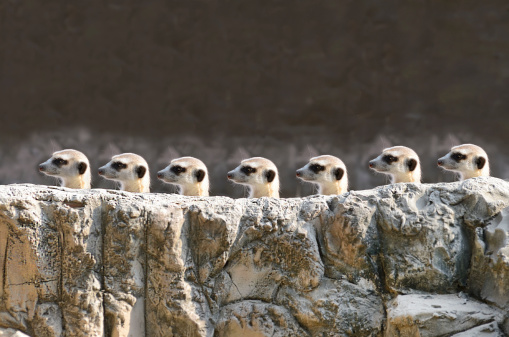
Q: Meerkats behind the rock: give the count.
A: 7